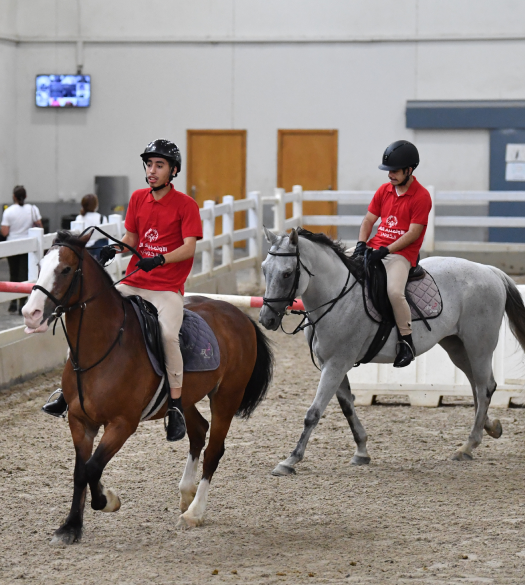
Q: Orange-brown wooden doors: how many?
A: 2